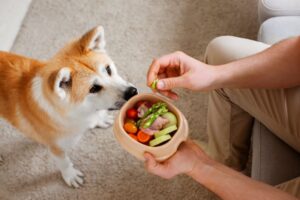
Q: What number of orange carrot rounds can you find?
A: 3